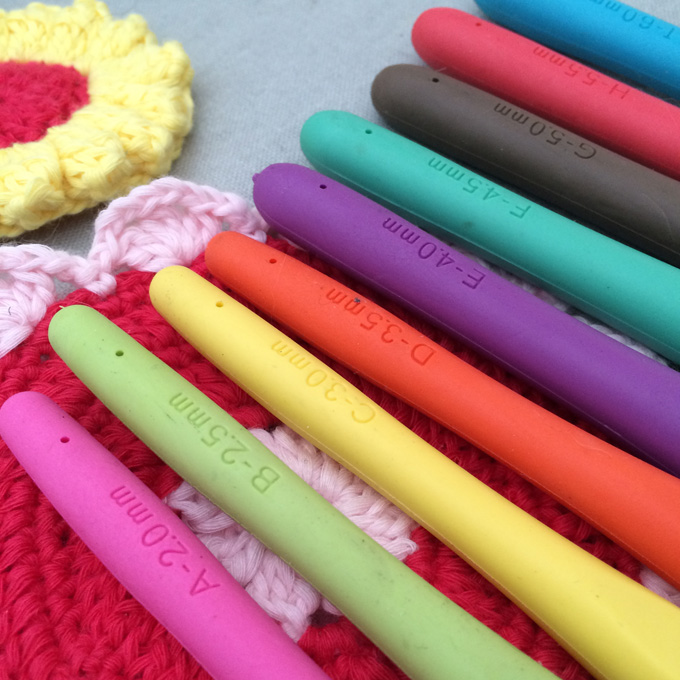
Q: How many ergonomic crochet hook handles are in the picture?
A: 9